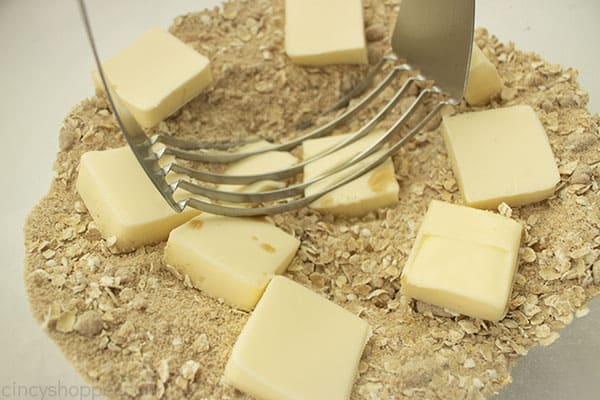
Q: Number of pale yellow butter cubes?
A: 10